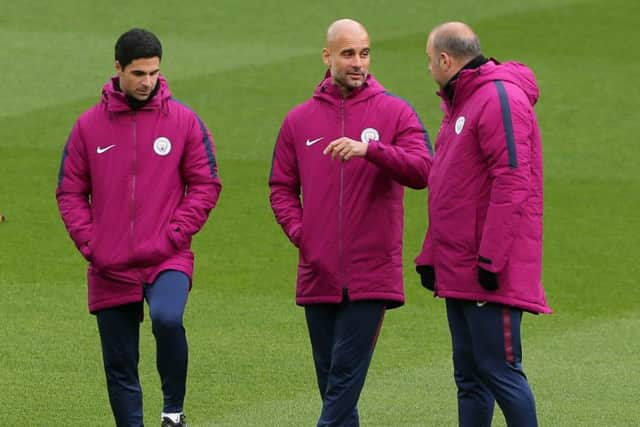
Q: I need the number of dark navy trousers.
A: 3